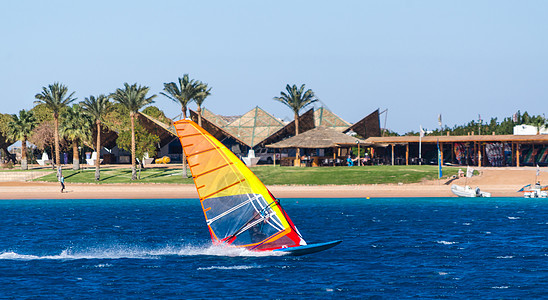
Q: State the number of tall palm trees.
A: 6